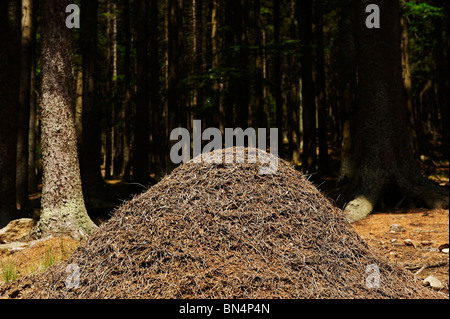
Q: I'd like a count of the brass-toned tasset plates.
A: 0